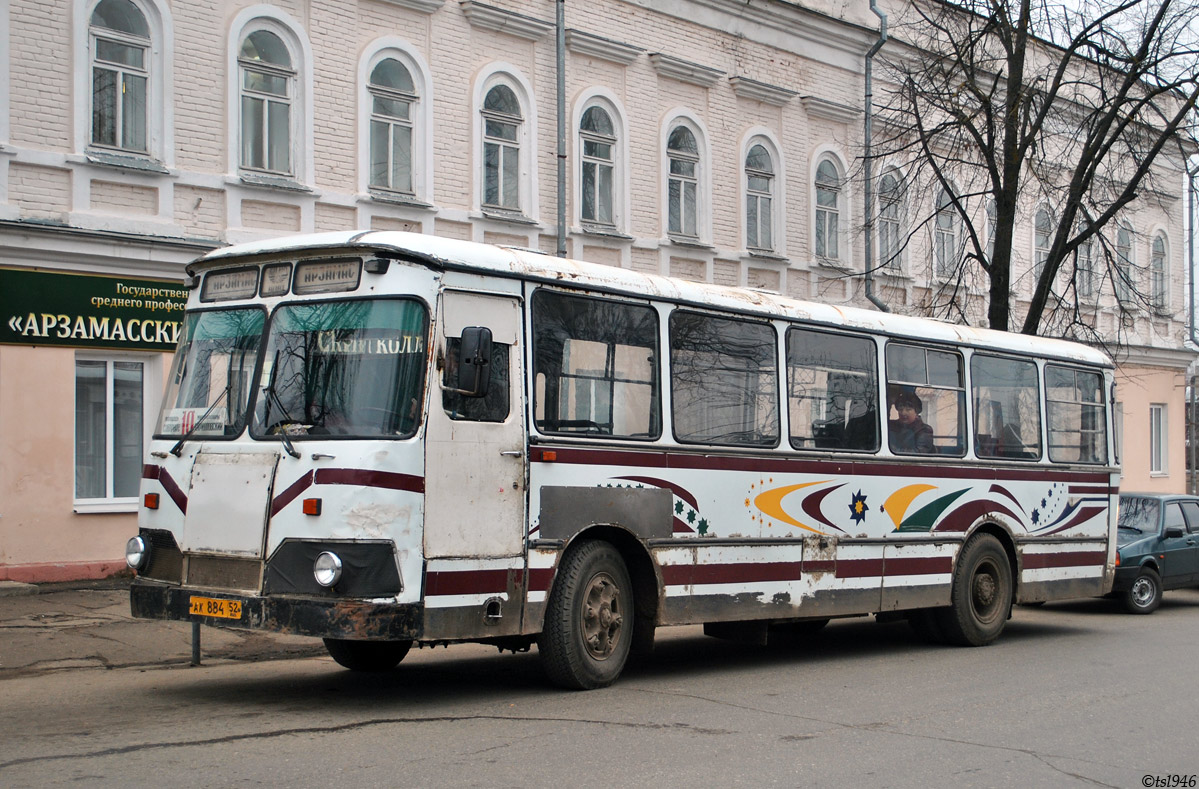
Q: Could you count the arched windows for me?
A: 15